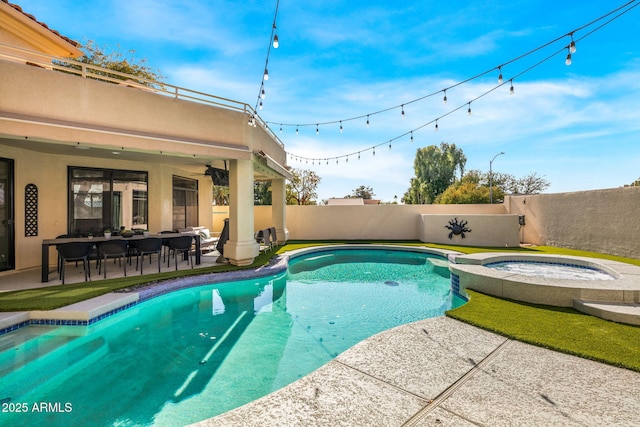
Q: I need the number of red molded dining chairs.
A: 0